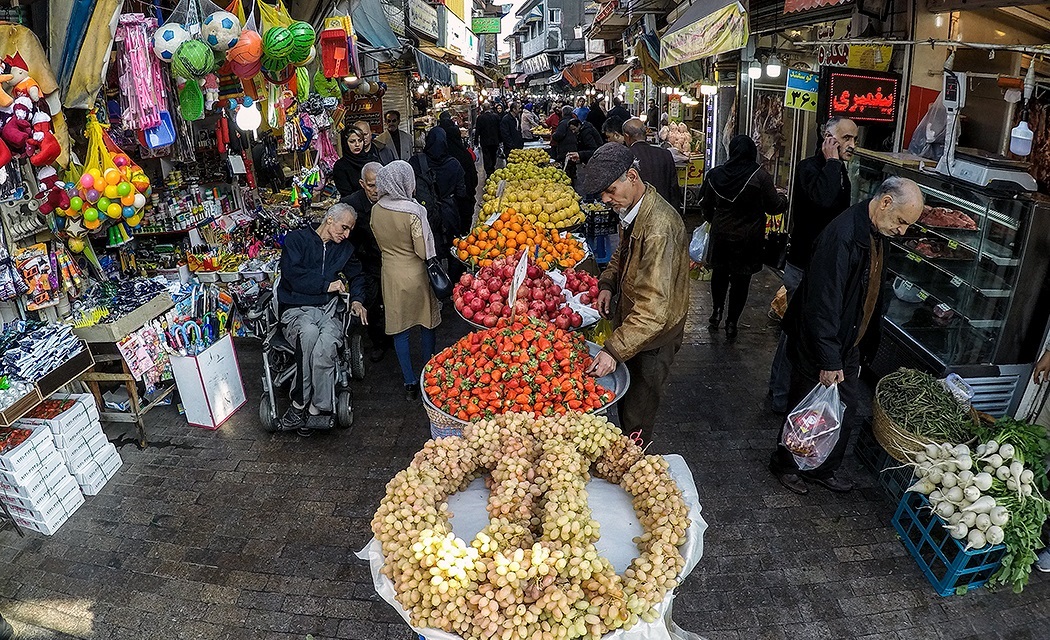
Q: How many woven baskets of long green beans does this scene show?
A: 1